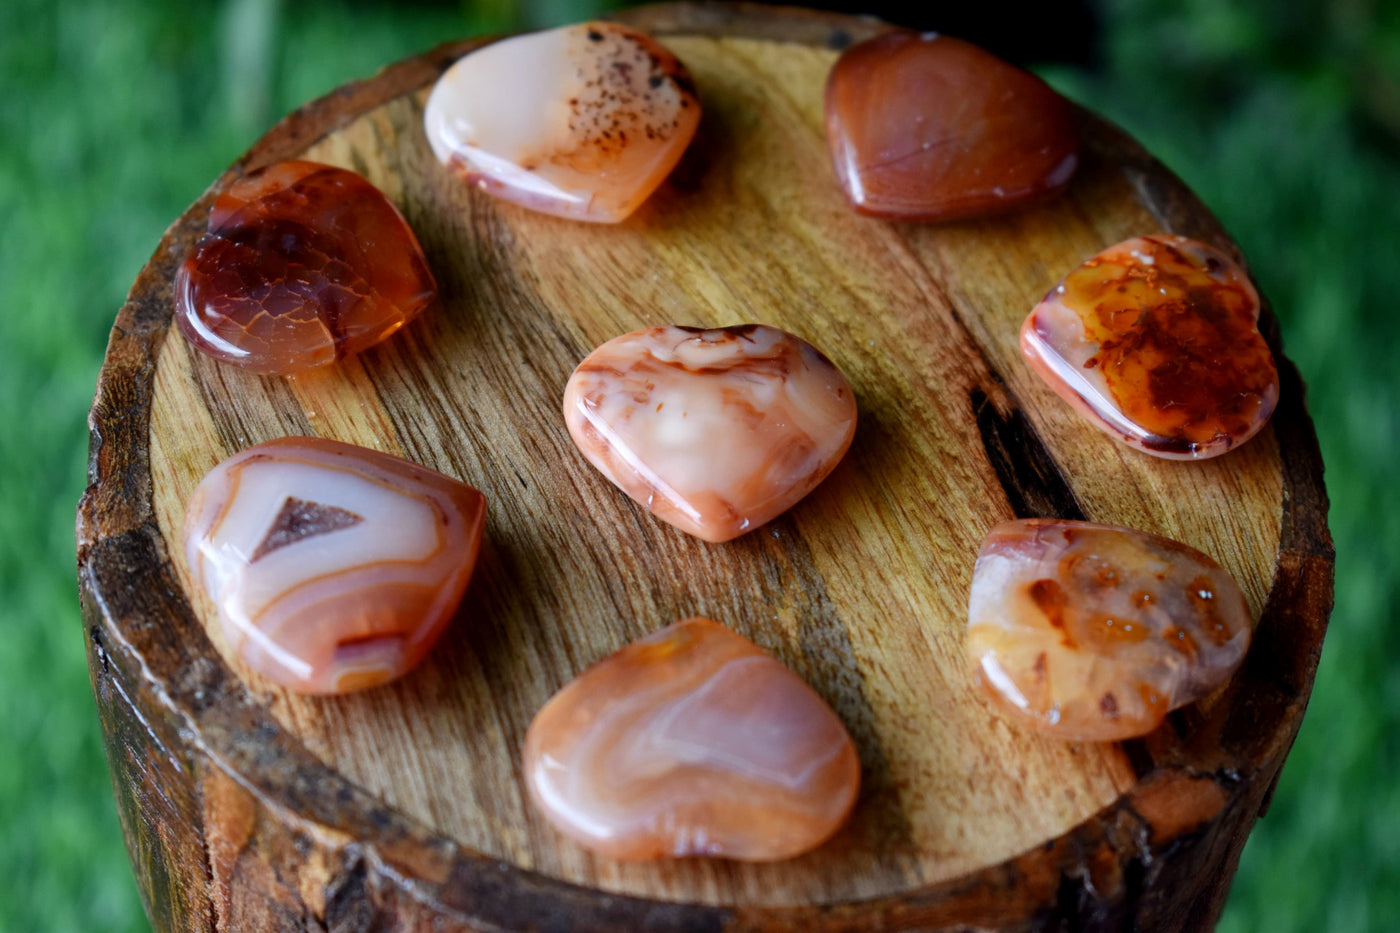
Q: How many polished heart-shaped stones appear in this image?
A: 8